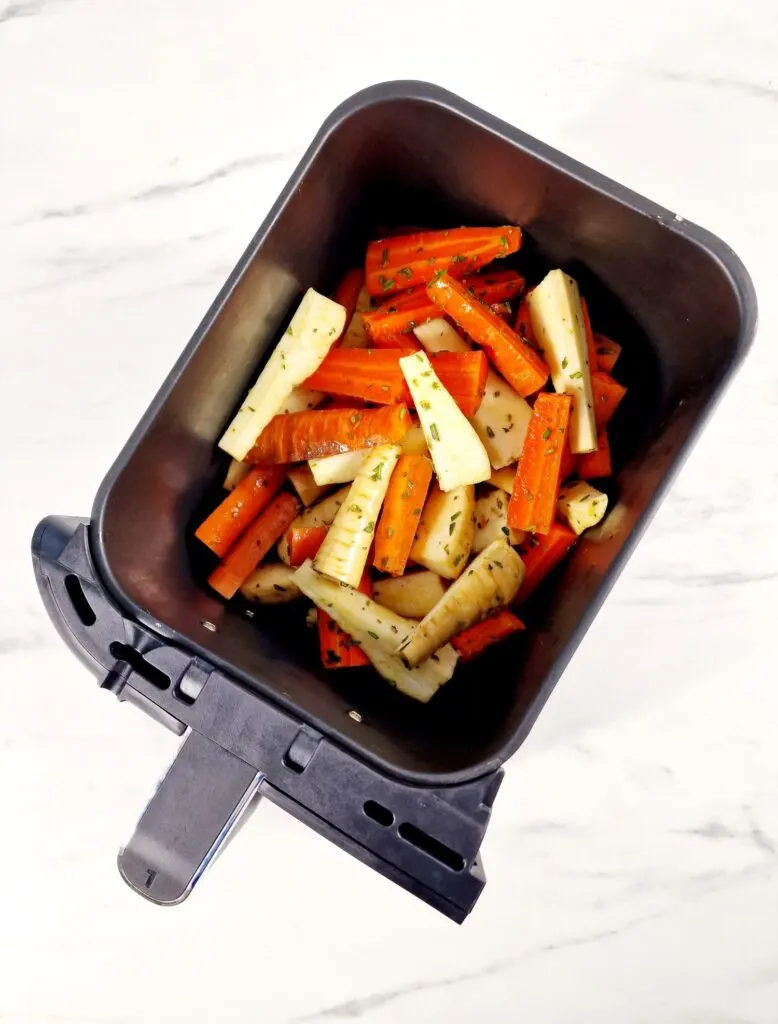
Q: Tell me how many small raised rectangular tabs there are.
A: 2